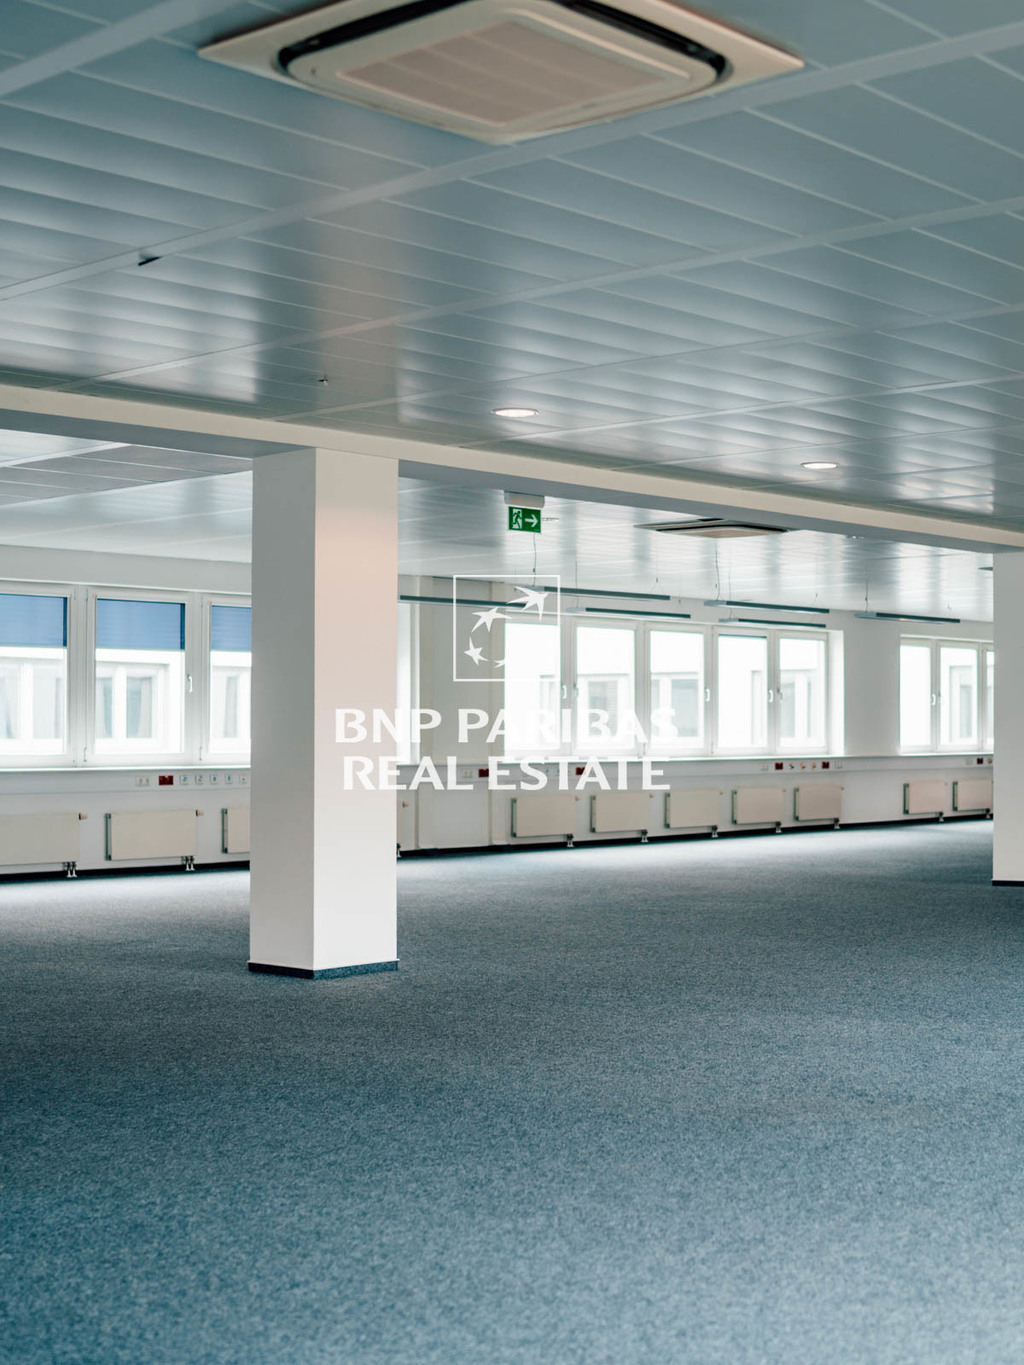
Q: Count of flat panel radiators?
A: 10